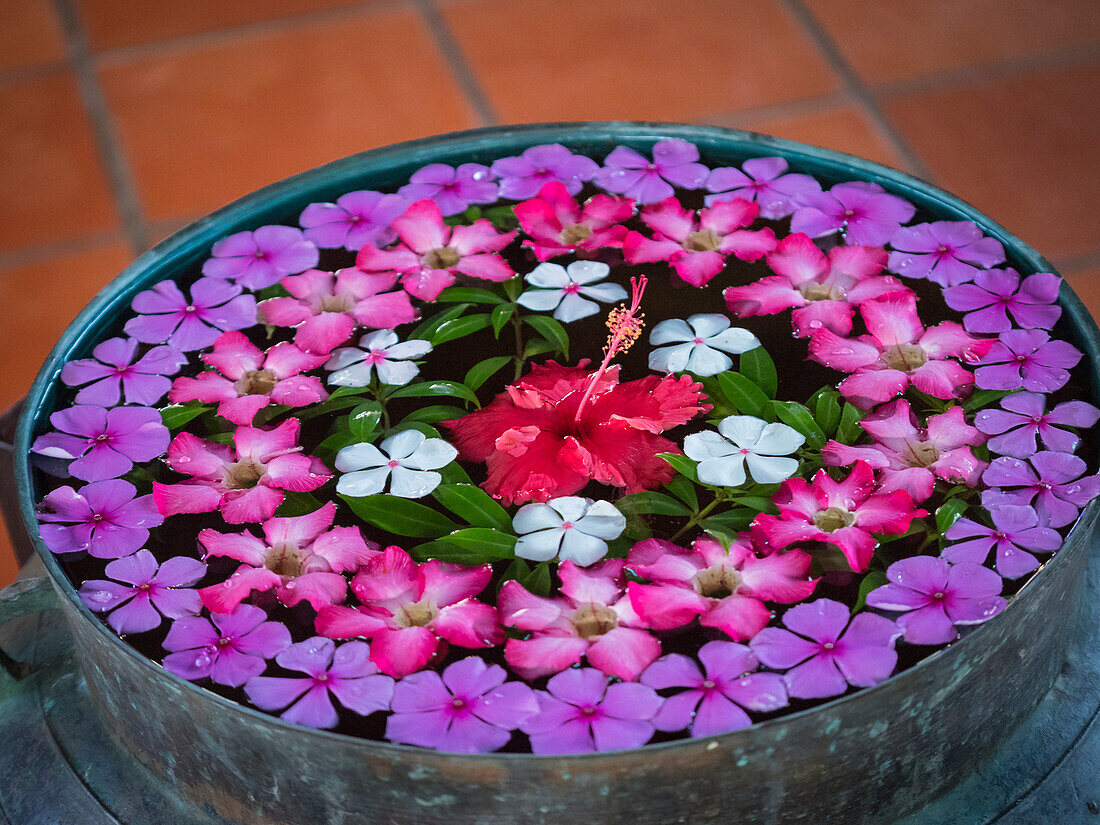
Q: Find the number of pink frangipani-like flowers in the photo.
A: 14